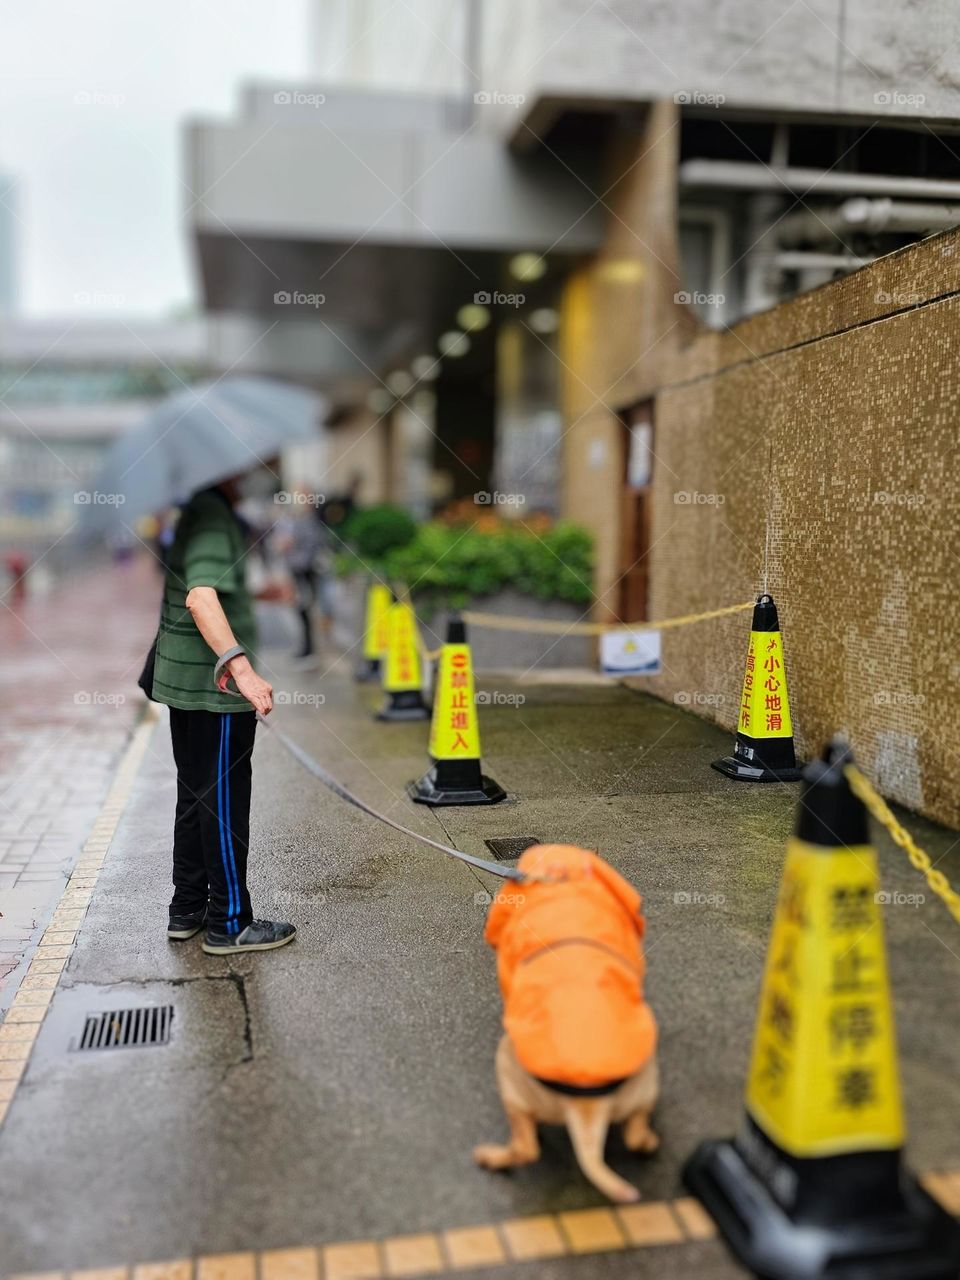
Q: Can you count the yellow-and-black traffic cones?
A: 5